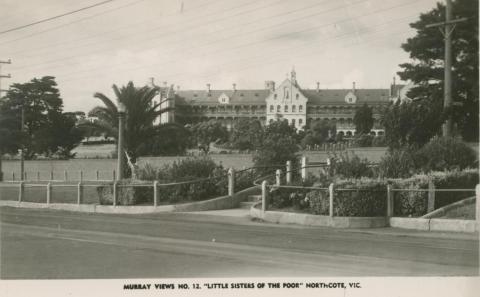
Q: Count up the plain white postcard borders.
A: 1